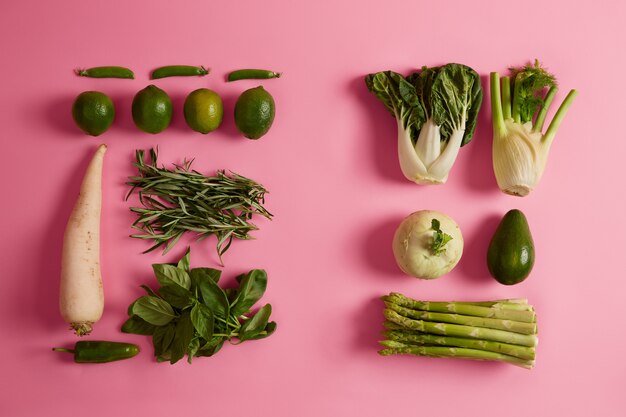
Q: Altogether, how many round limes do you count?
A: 4